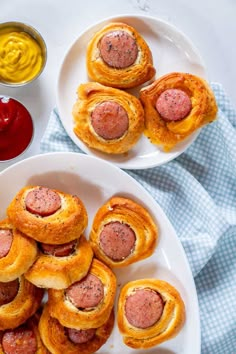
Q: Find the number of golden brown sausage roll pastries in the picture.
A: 12